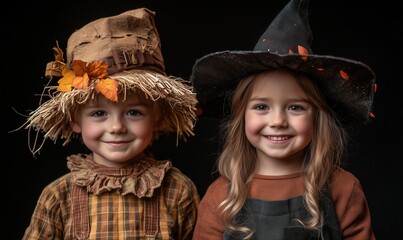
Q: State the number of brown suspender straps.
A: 2